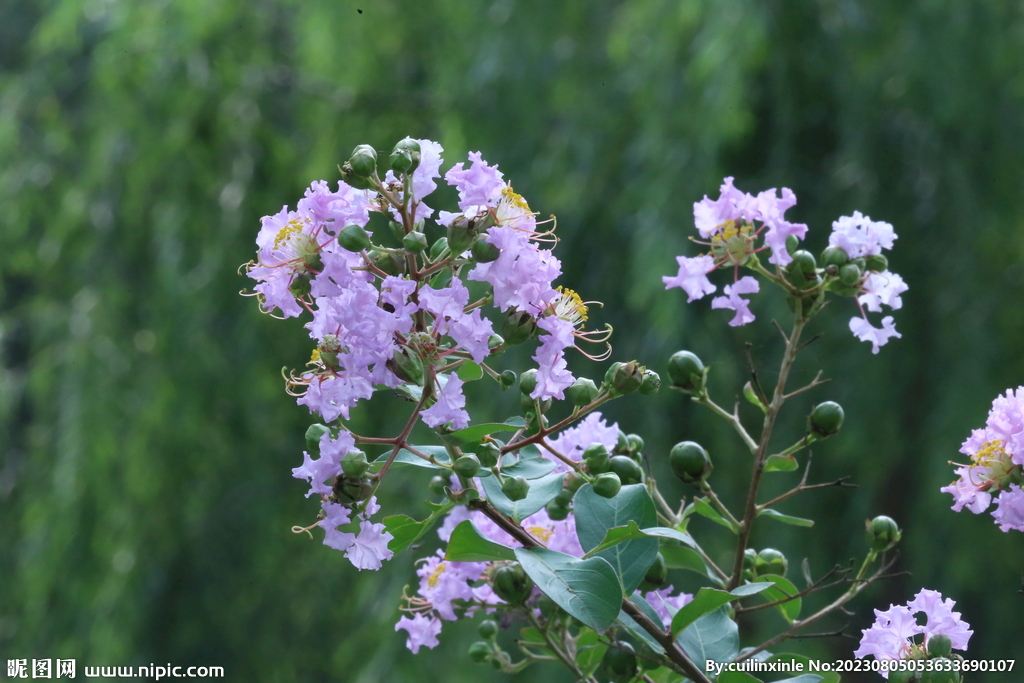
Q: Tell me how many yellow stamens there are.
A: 8